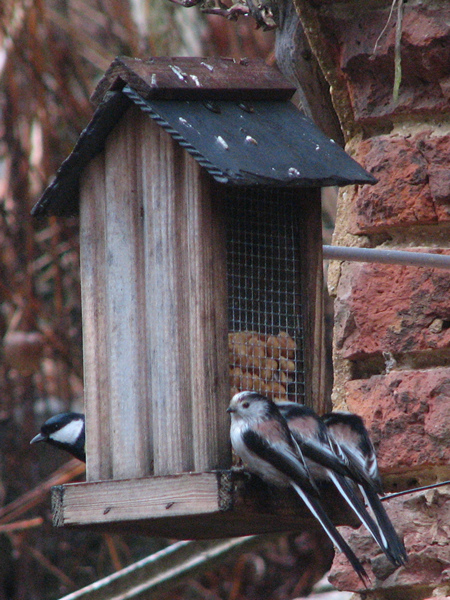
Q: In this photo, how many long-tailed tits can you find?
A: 3